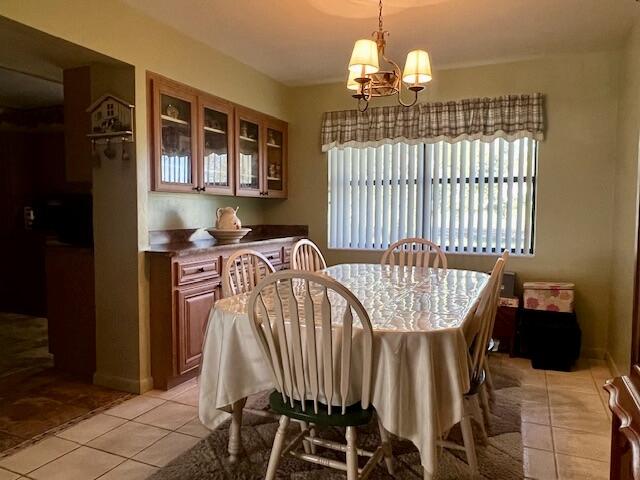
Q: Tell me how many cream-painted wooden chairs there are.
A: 6